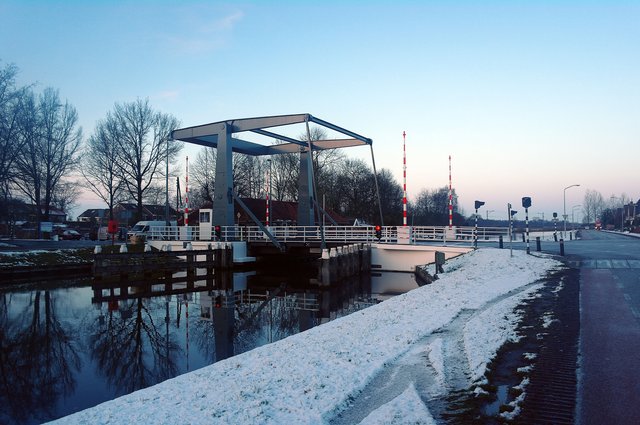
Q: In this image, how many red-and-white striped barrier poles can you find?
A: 4